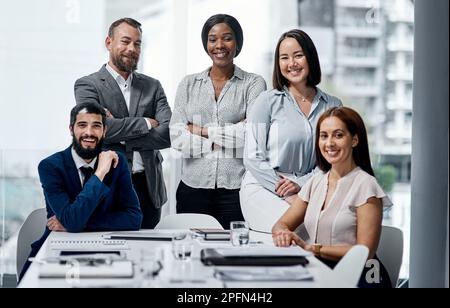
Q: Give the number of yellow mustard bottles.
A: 0